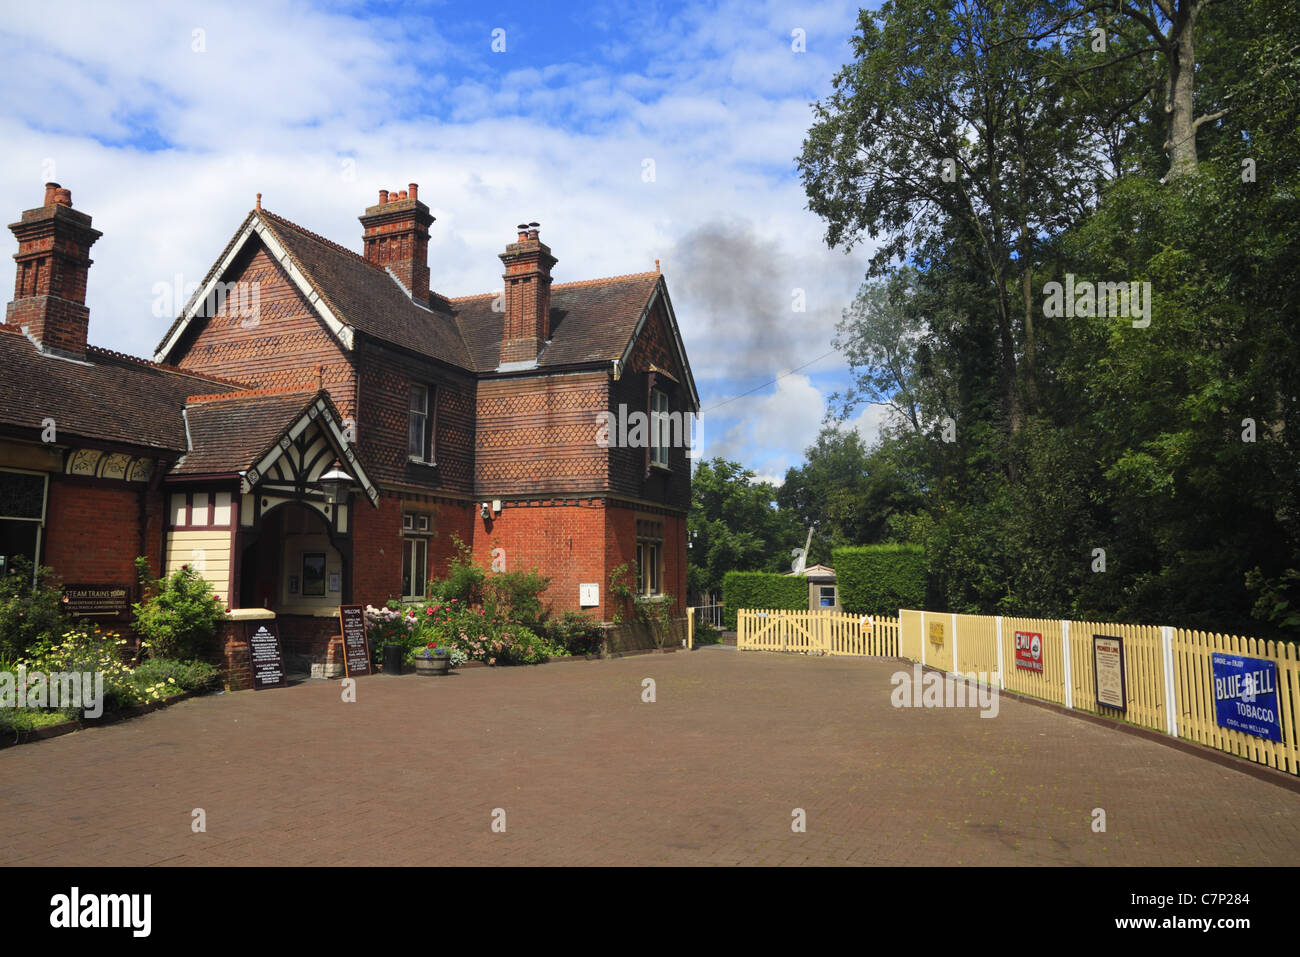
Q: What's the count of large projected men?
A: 0